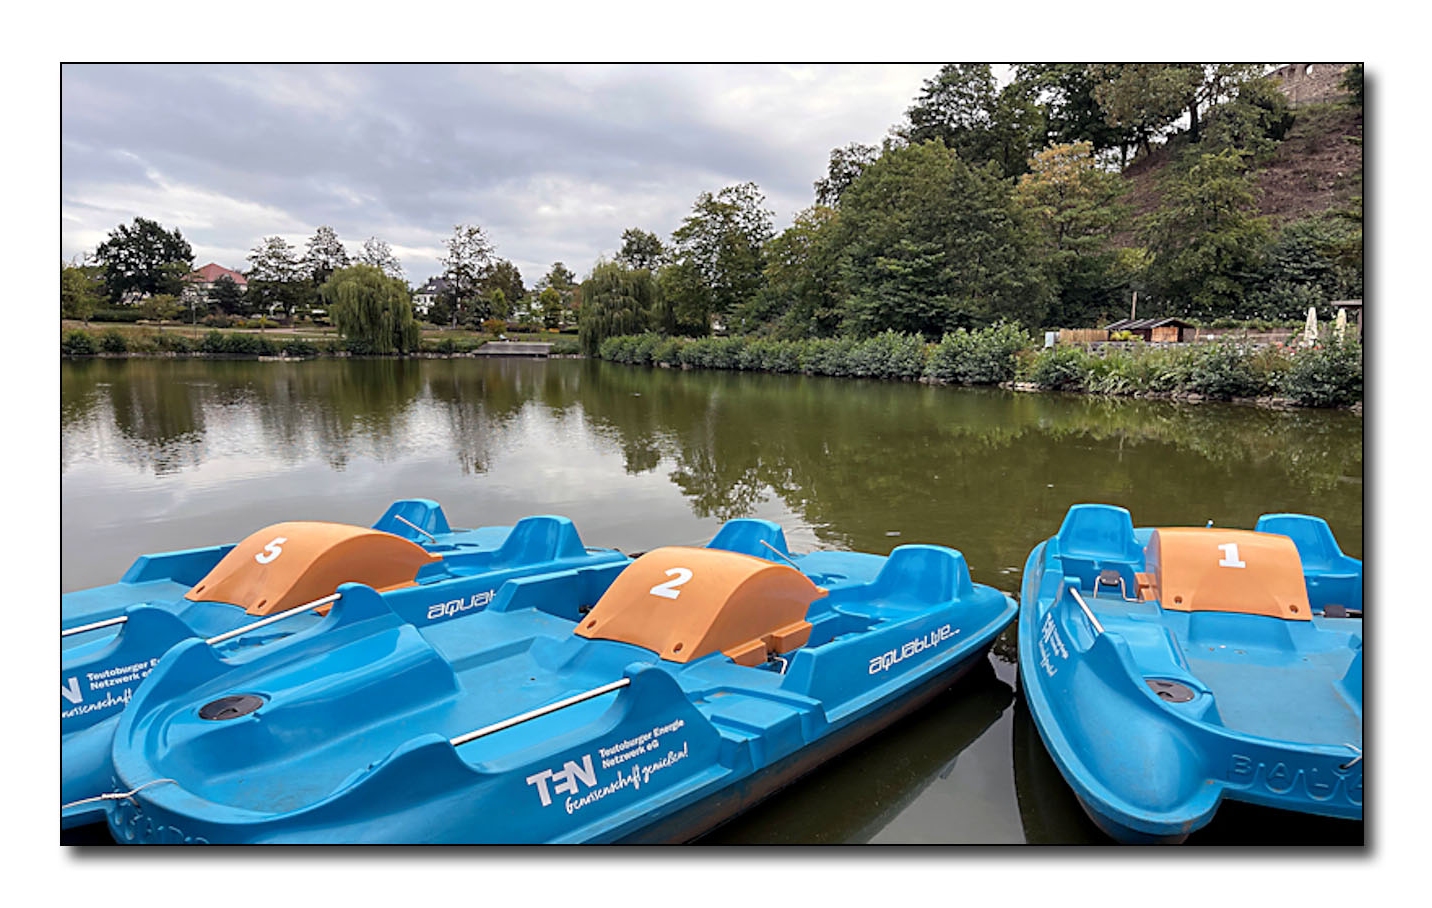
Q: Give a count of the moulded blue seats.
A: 6